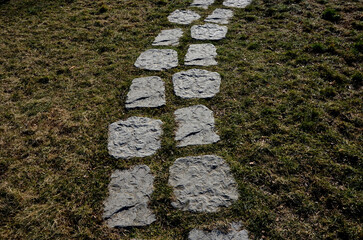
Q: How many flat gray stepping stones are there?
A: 15